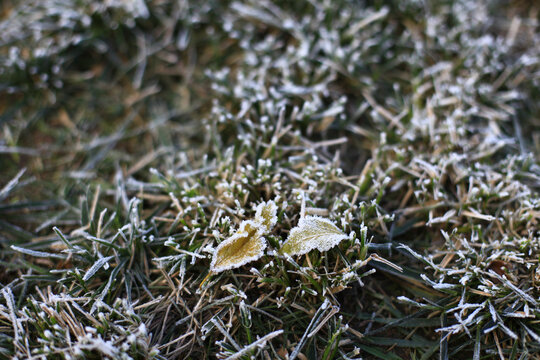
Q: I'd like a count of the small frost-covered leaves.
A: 3